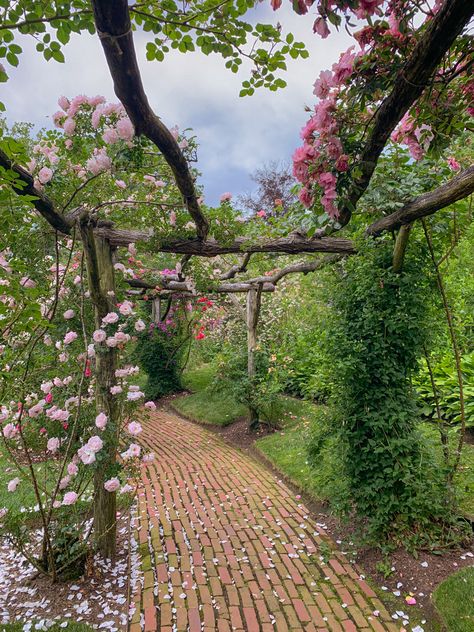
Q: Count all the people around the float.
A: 0